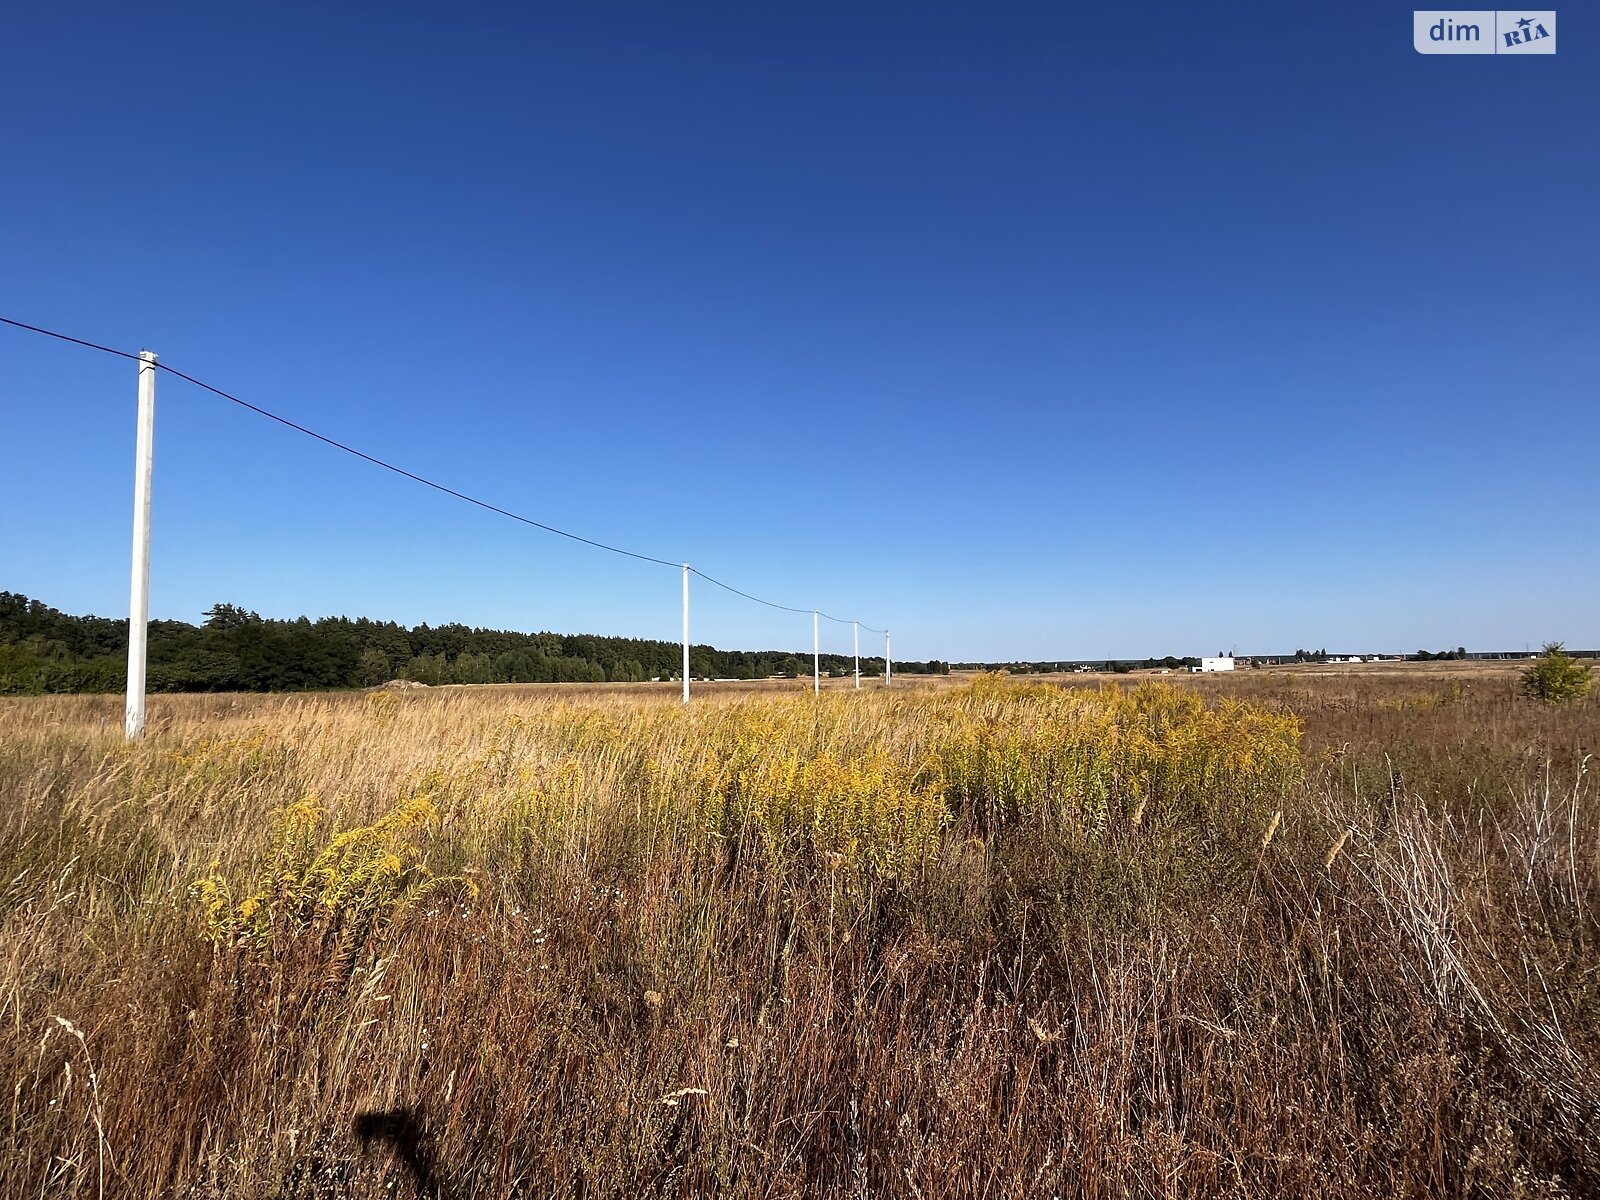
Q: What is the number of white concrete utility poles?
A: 5